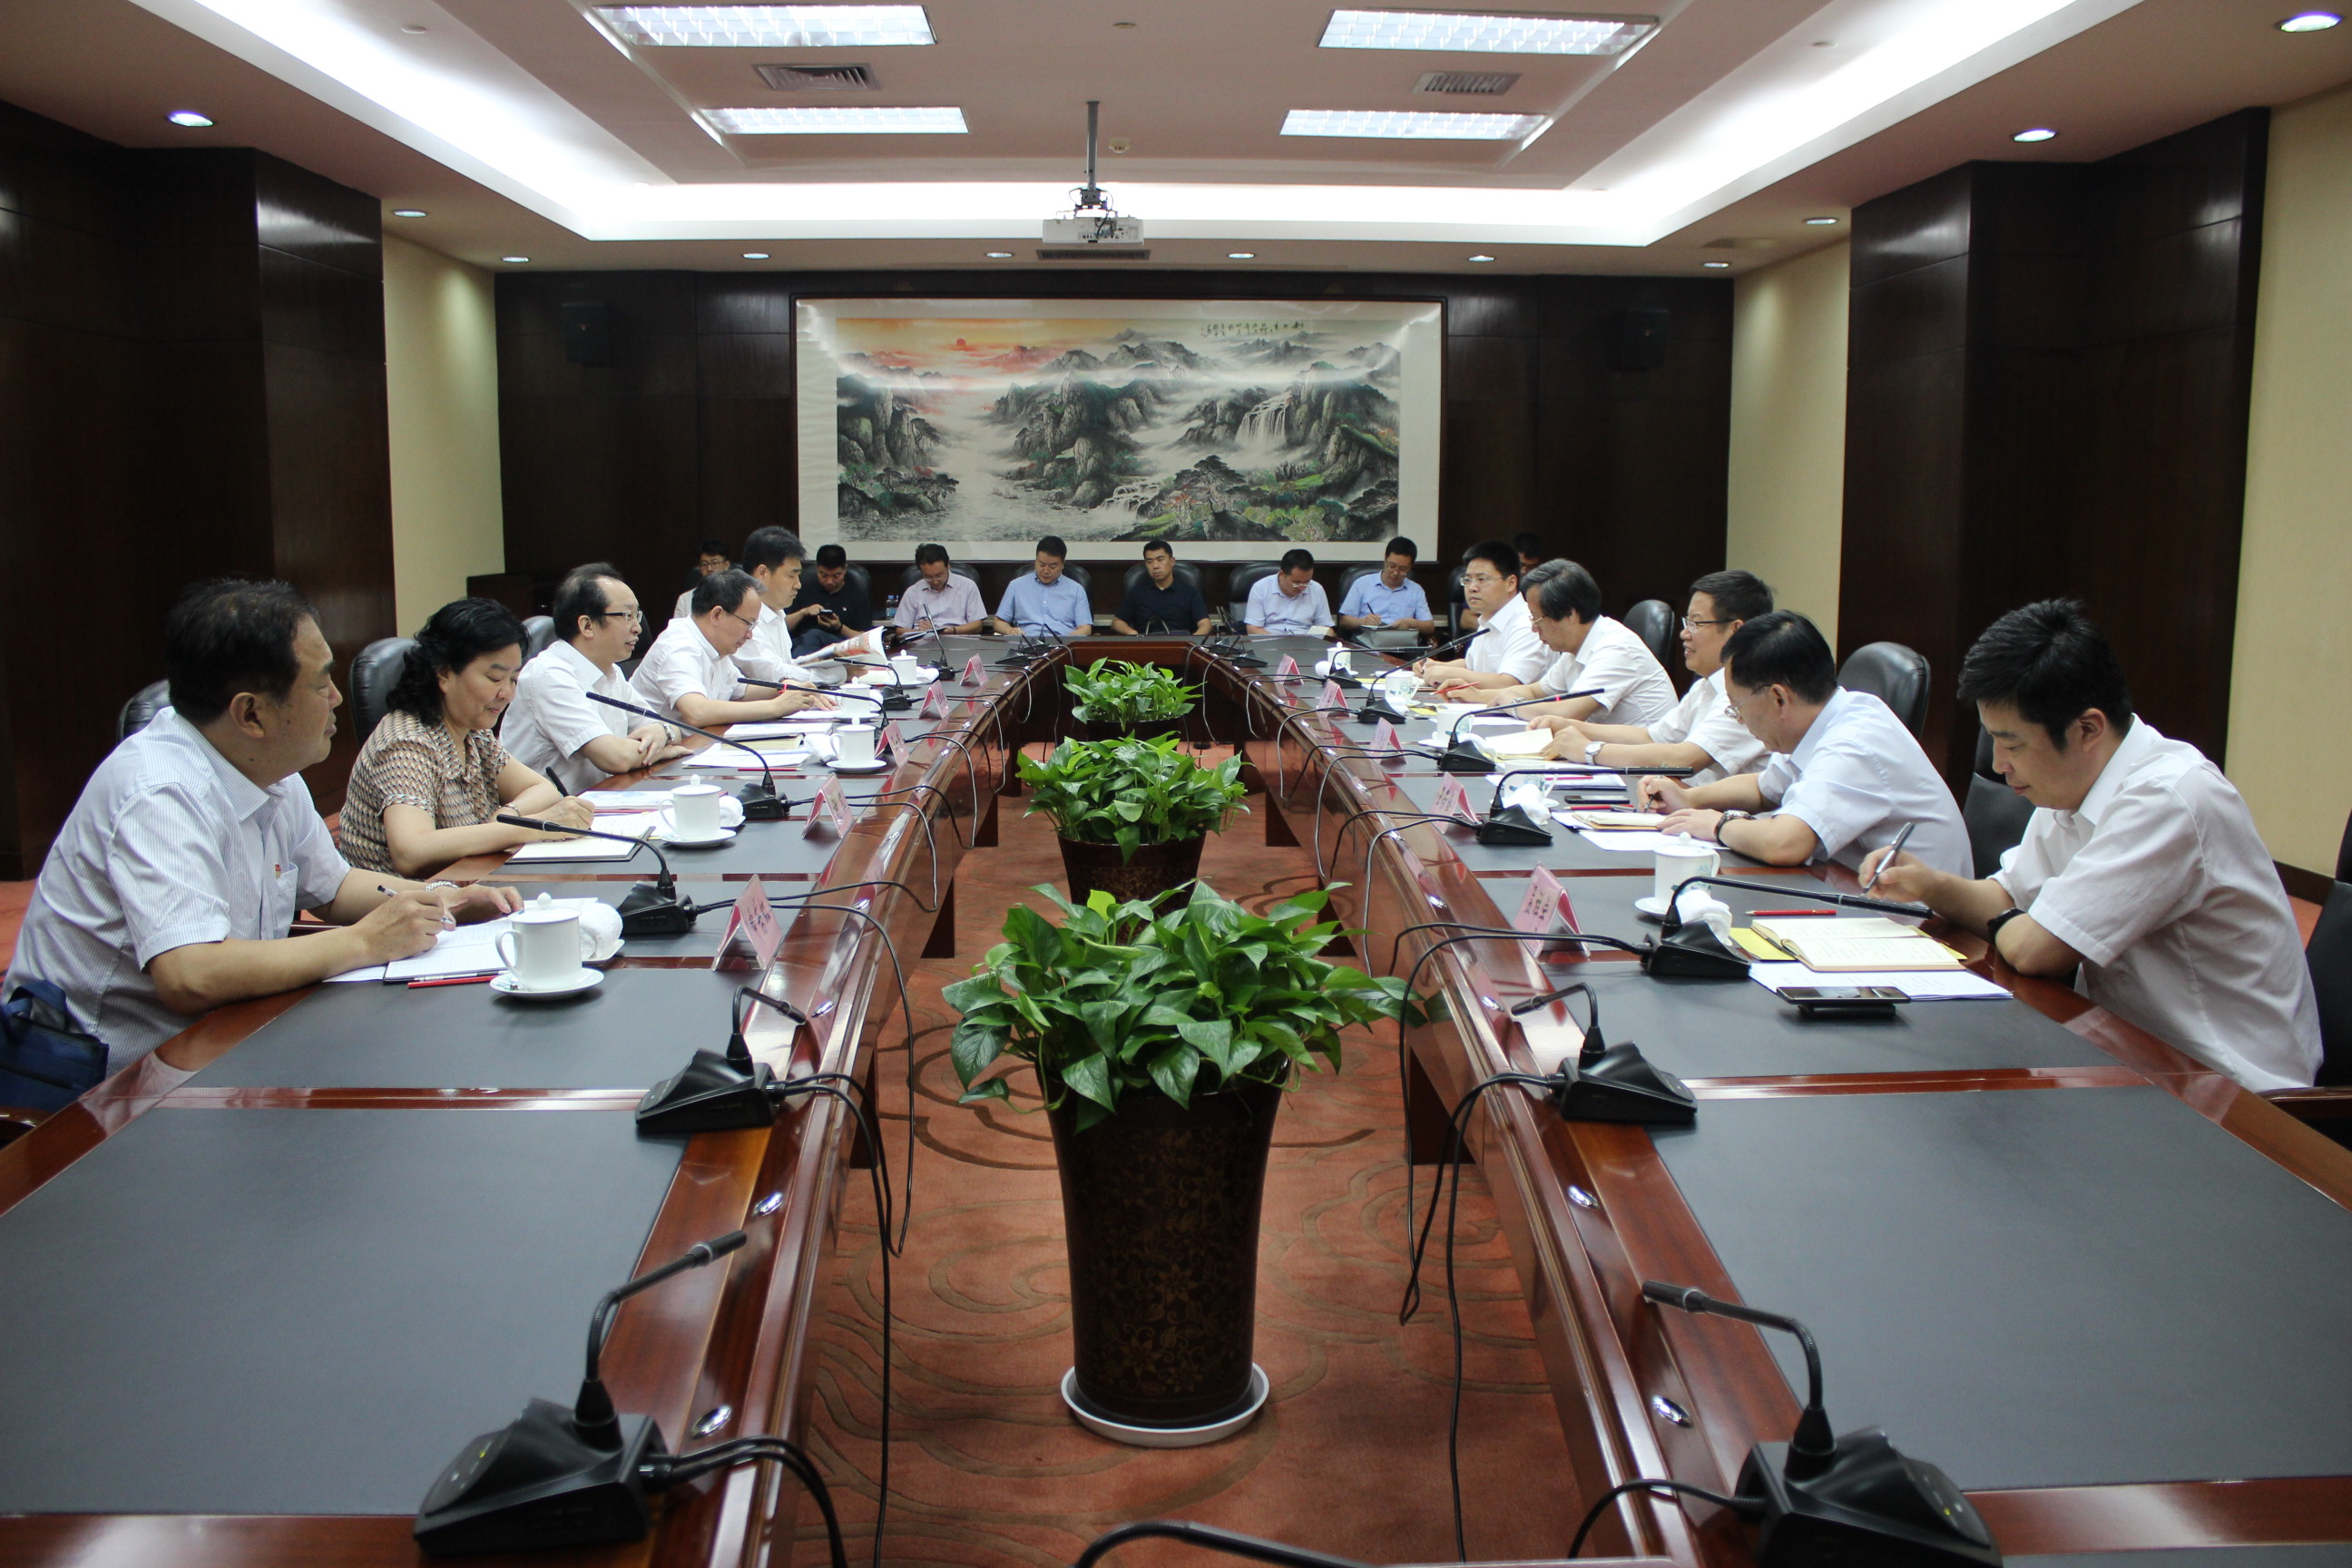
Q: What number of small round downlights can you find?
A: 11